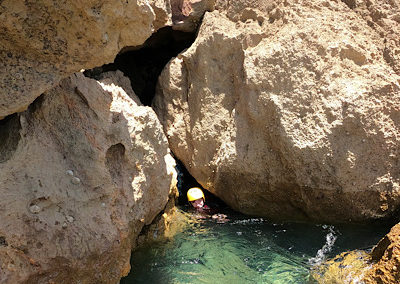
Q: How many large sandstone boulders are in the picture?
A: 3